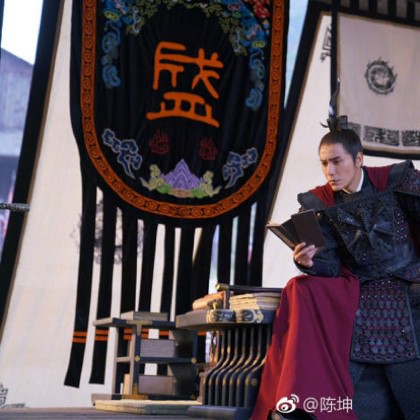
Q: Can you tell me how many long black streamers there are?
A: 10